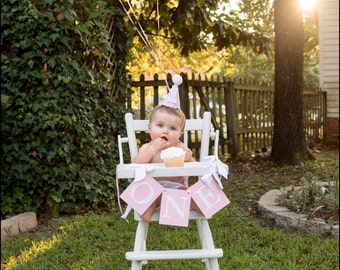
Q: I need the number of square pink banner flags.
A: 3